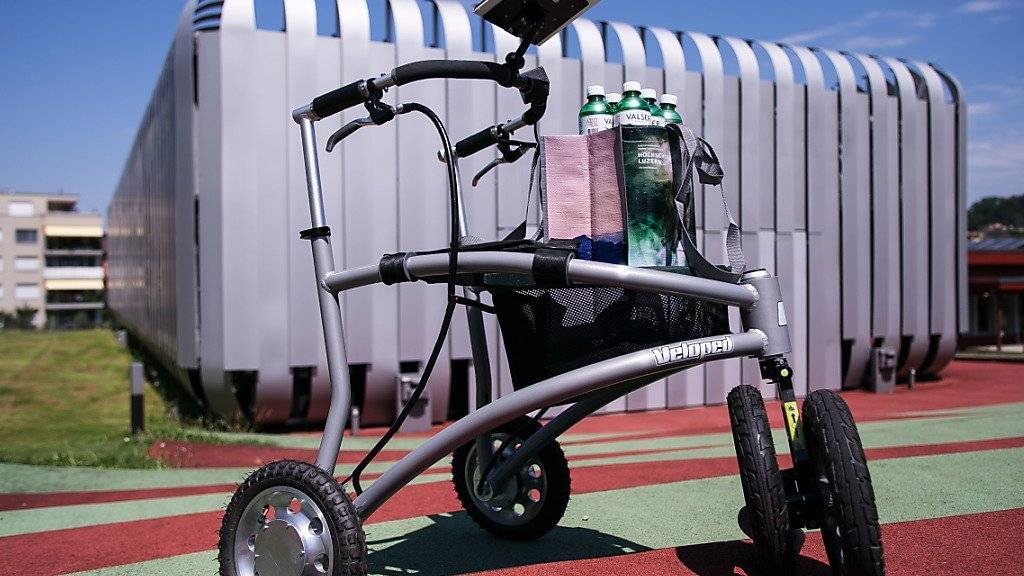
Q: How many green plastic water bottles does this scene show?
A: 5